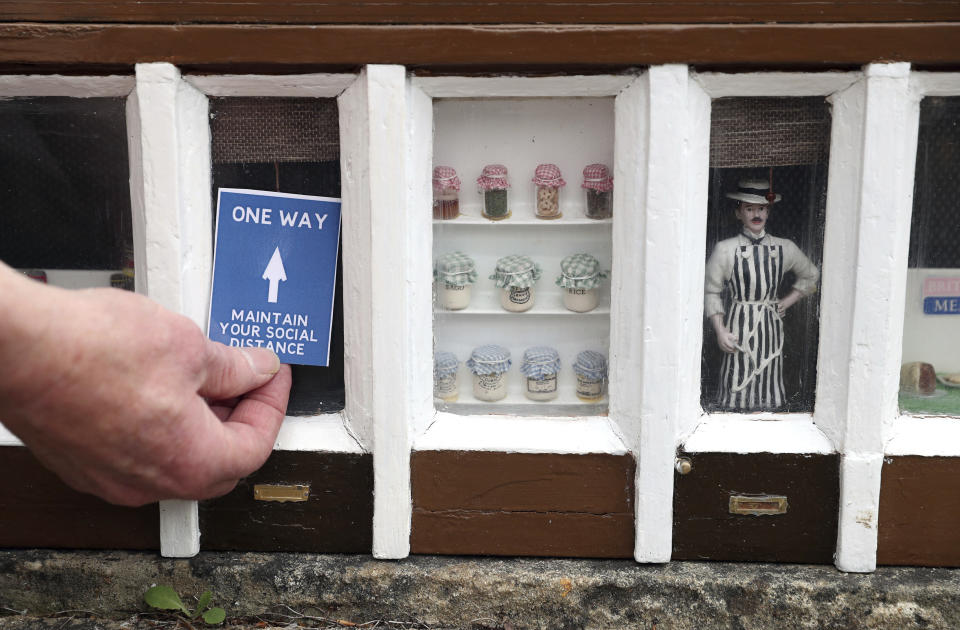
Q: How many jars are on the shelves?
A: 11